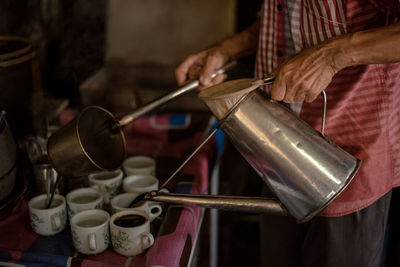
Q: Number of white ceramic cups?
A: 8